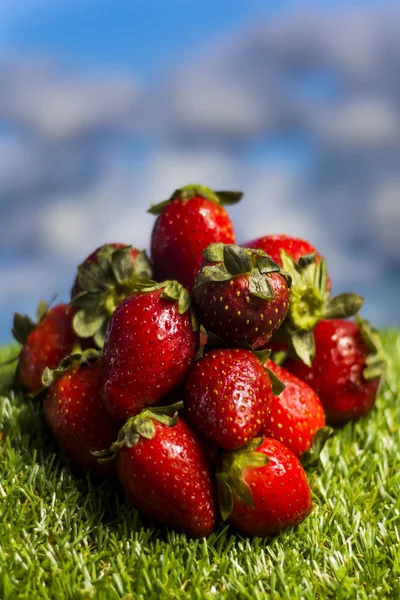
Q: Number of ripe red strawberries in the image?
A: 12